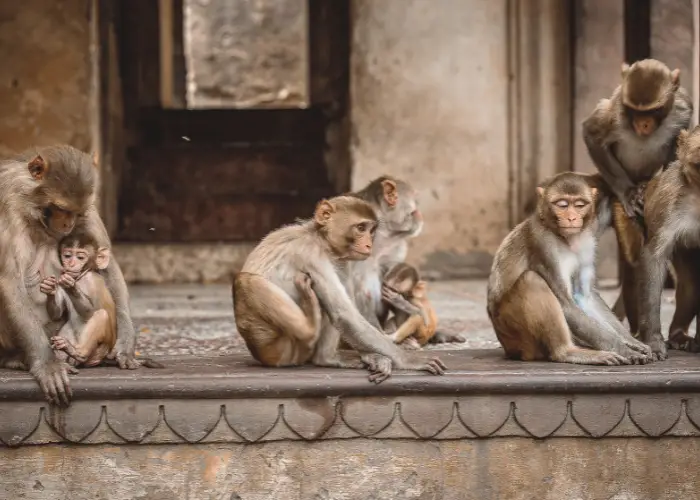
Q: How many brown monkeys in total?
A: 8